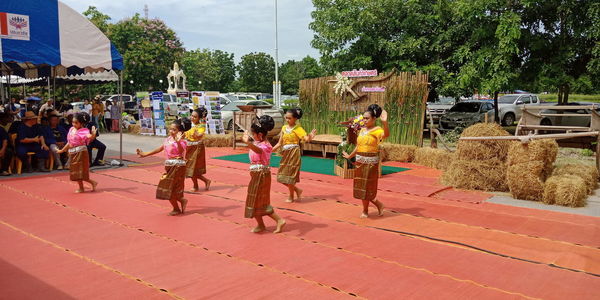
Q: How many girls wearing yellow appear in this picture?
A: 3